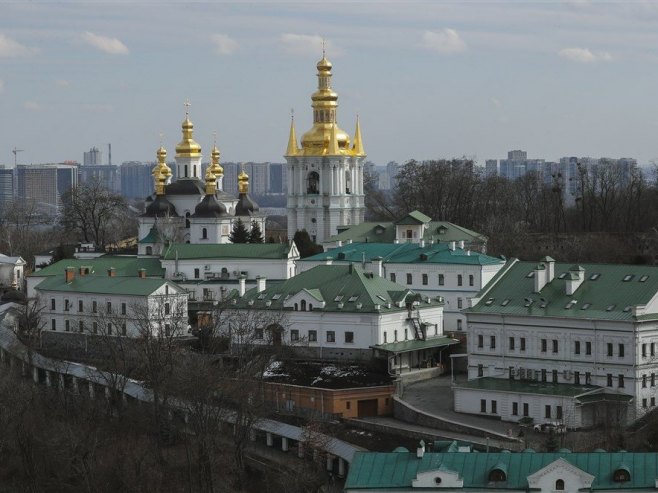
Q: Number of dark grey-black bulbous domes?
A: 3